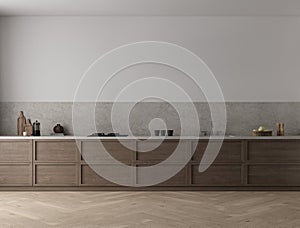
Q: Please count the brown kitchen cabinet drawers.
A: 12